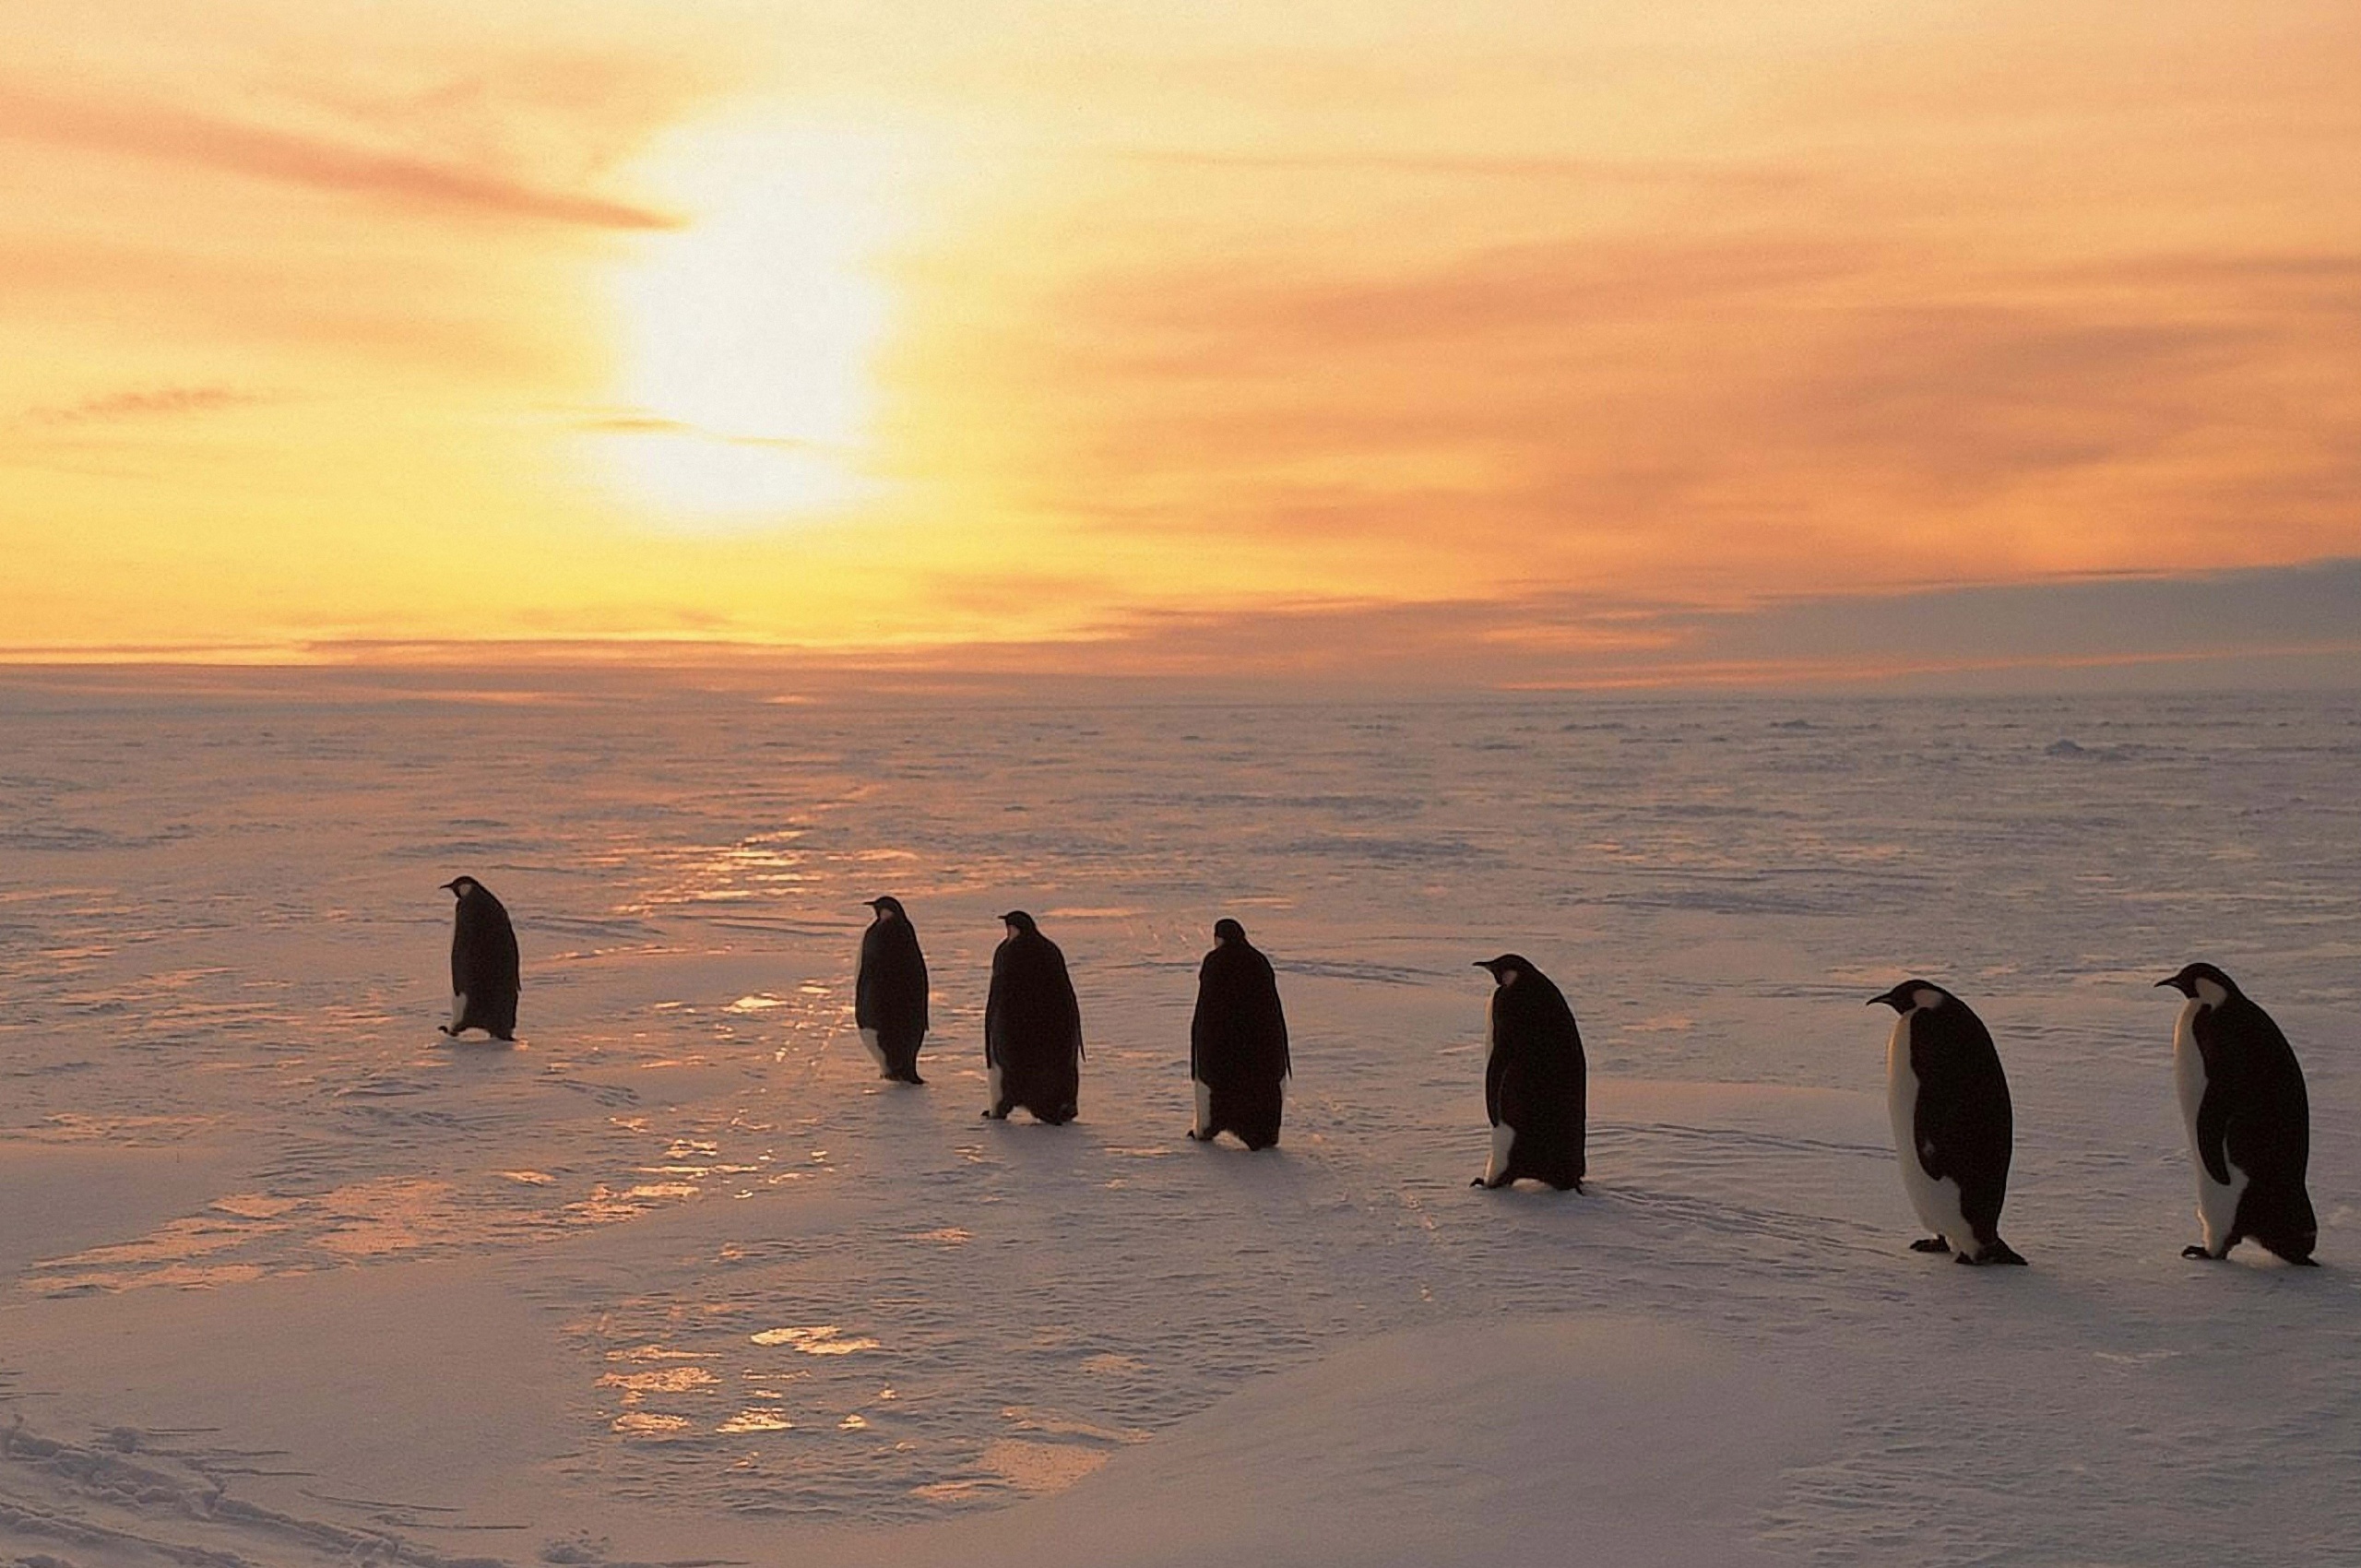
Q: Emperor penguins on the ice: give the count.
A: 7